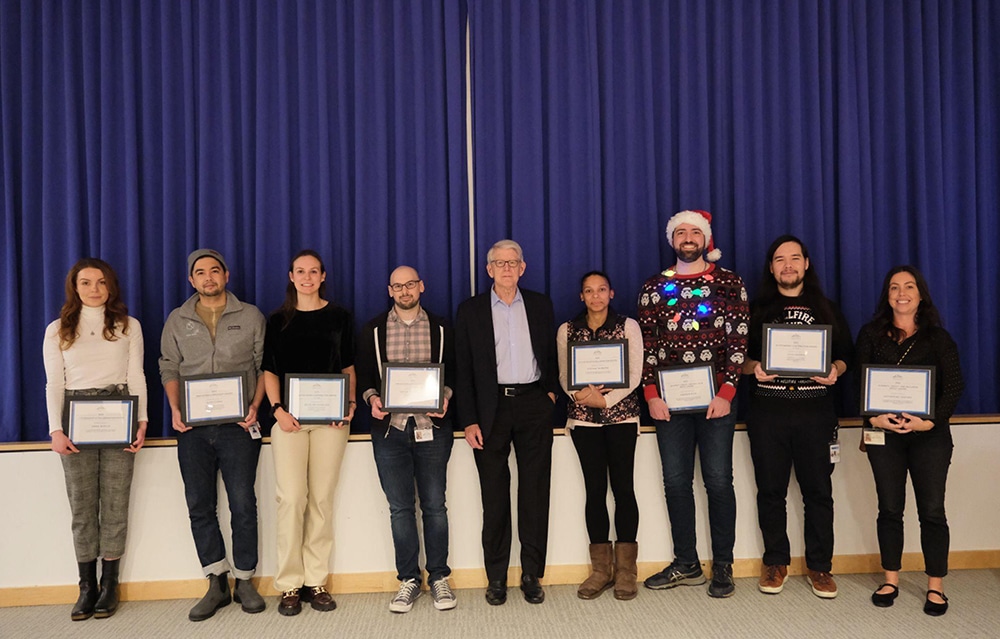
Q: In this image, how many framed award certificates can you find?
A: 8